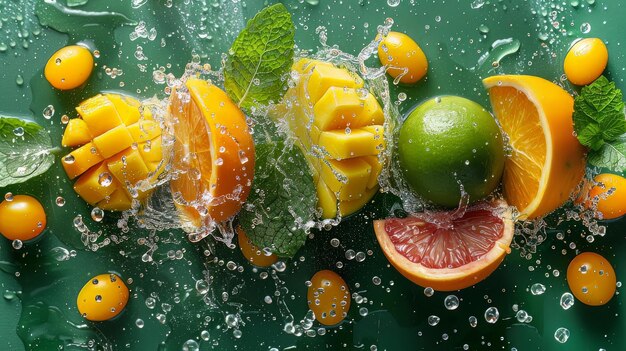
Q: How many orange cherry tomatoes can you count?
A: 9